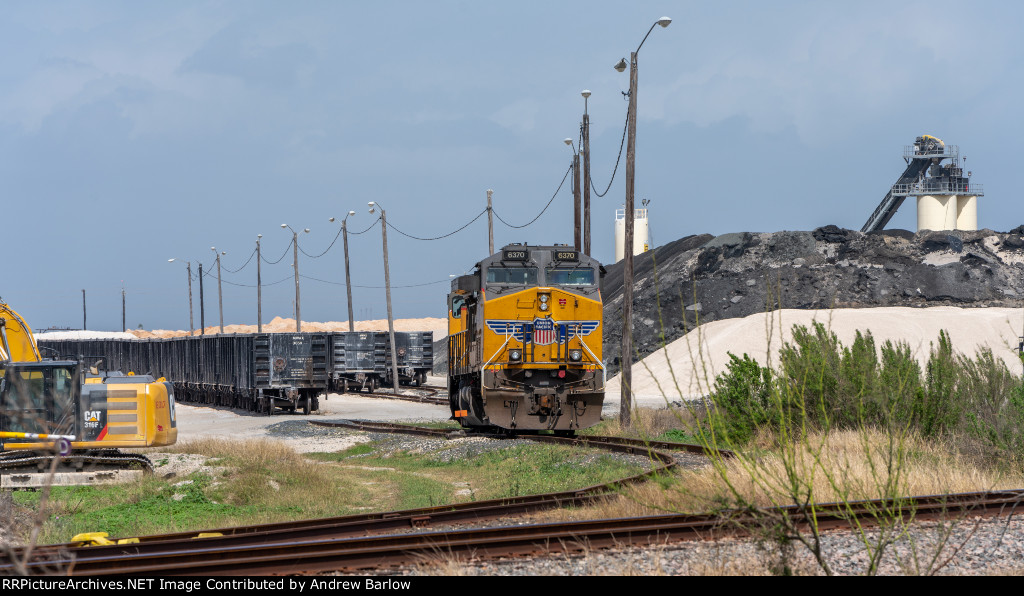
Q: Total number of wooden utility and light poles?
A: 13